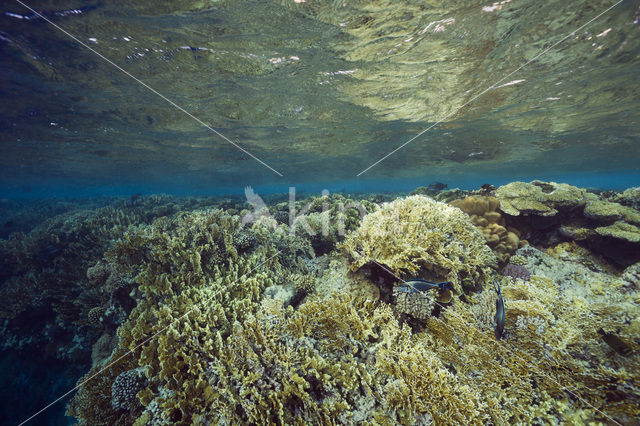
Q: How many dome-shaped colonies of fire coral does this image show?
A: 1